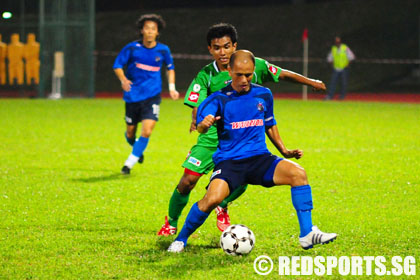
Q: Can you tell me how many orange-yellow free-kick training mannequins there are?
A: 3